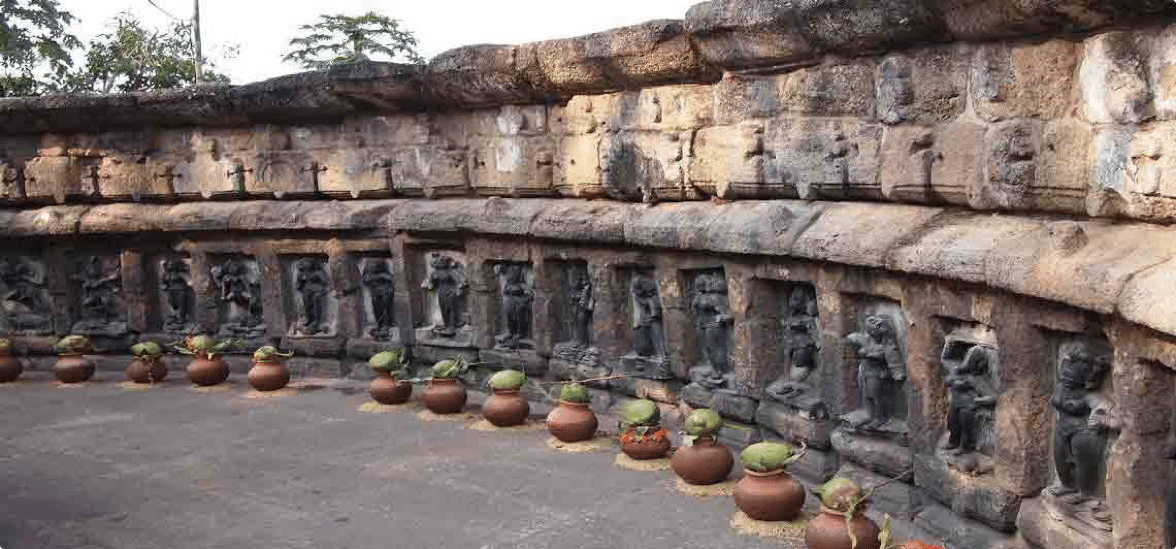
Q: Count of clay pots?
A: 13